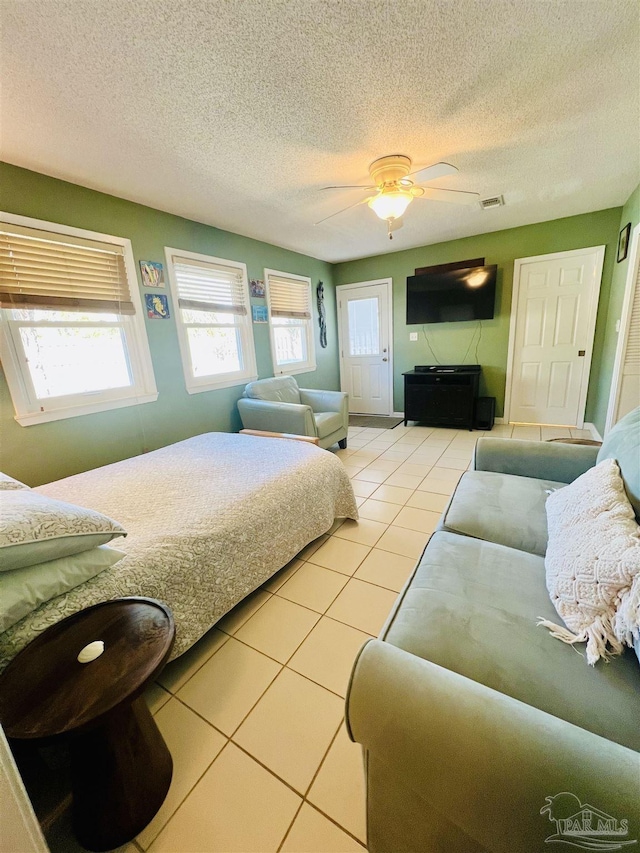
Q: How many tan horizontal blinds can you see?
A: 3